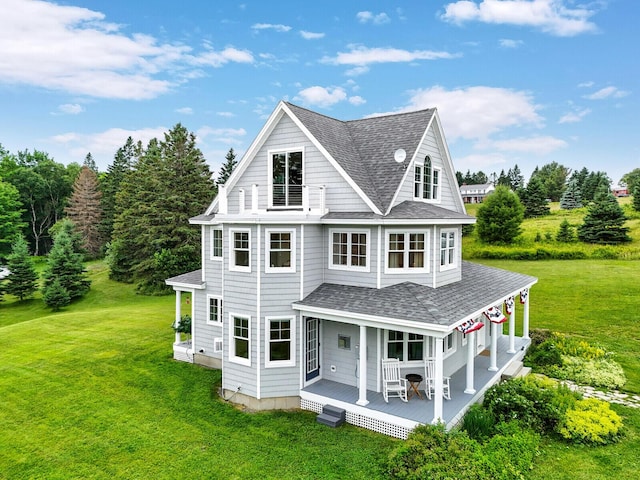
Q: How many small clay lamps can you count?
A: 0